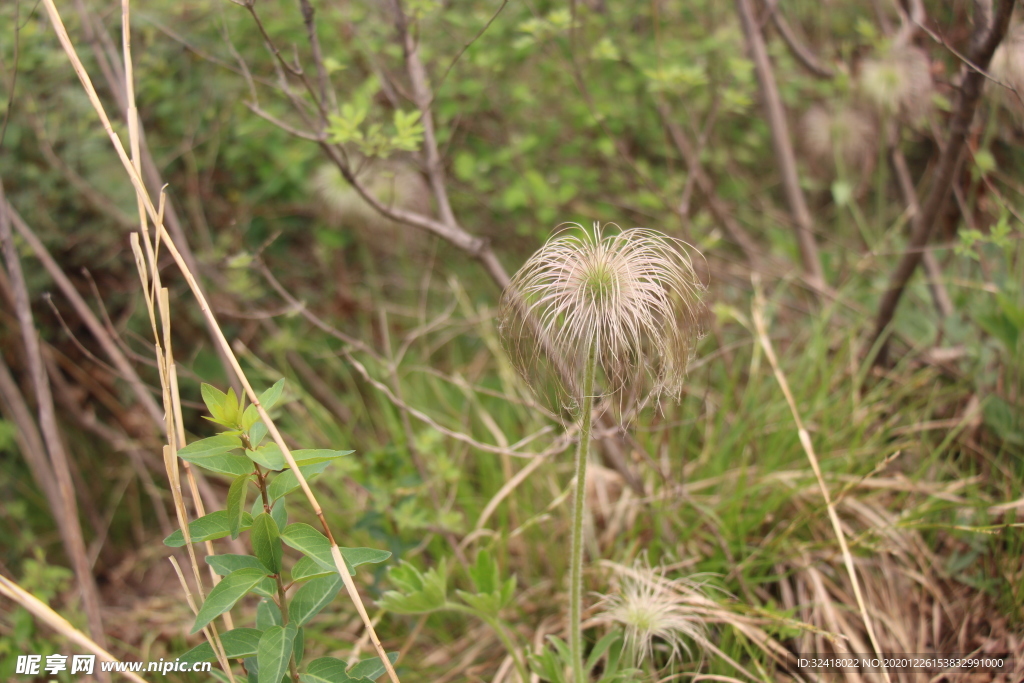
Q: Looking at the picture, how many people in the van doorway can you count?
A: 0